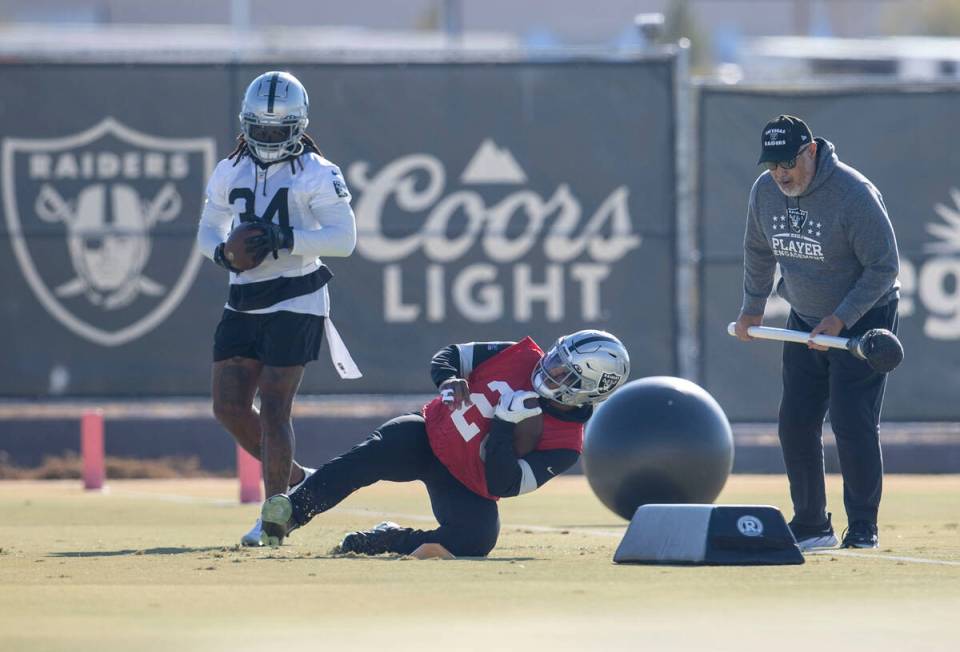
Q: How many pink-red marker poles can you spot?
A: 2